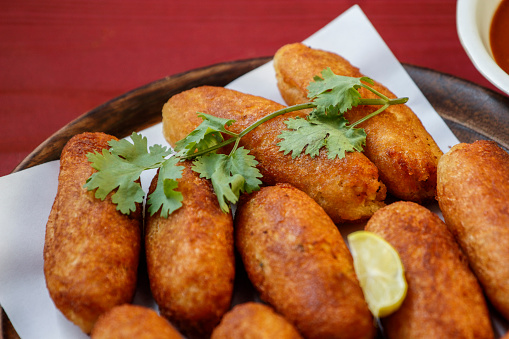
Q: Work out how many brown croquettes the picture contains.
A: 9